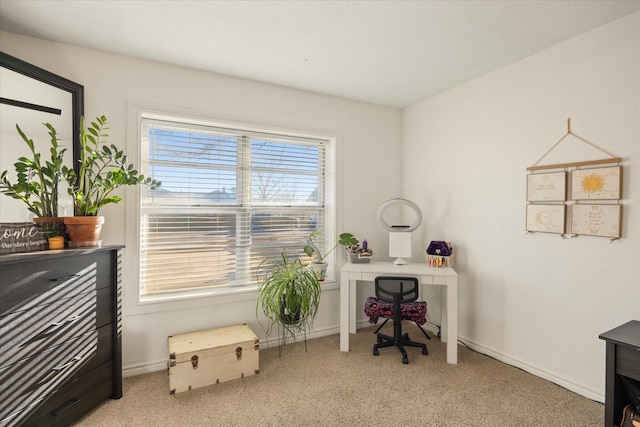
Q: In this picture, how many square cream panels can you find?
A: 4